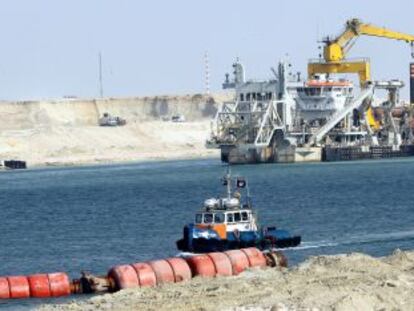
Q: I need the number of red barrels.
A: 12